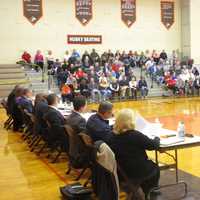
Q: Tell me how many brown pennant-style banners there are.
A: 4